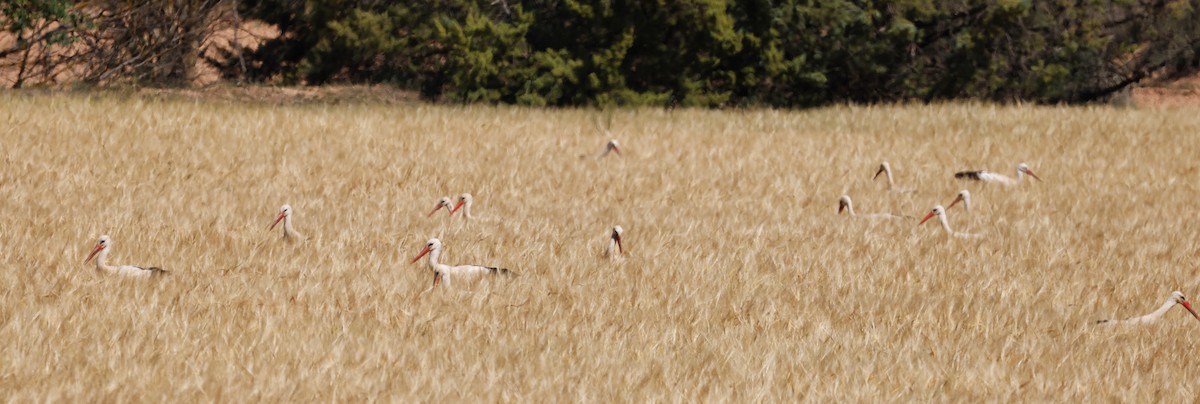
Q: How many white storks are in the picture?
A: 14